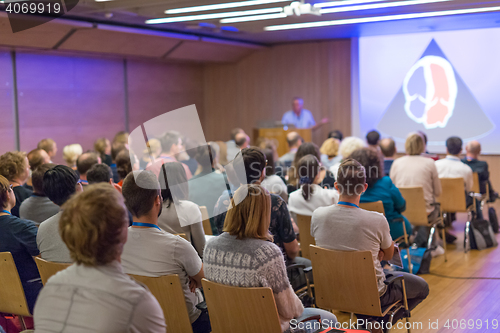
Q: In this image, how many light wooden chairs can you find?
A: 12